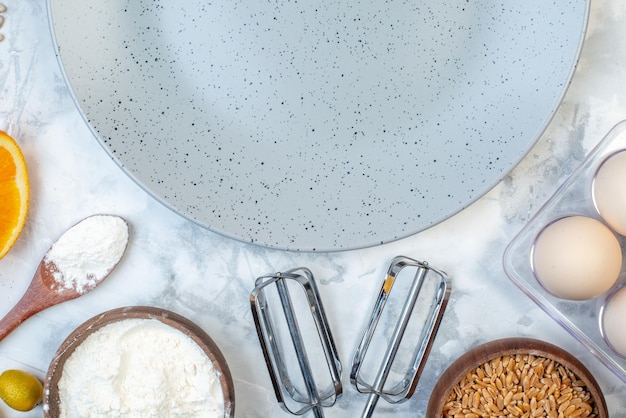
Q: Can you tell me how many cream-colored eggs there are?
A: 3